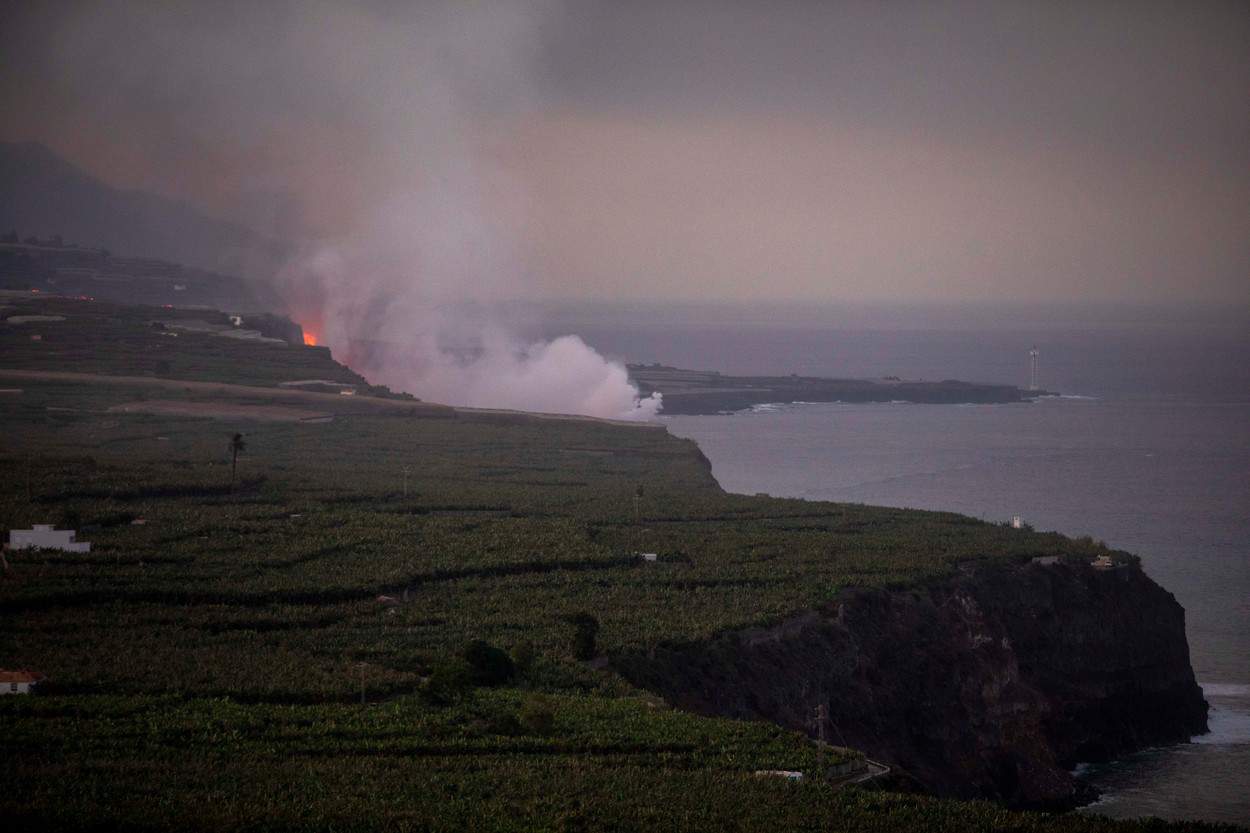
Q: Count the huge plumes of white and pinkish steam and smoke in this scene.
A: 1